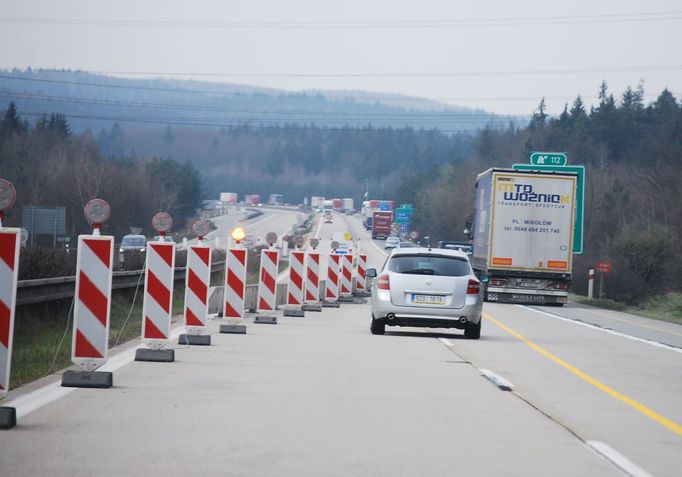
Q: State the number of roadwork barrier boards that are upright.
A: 11